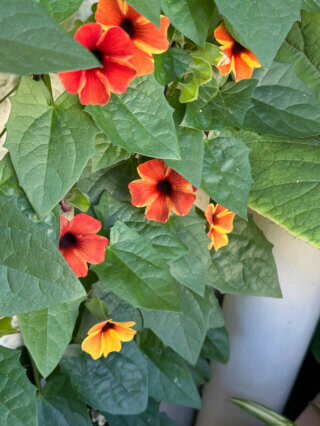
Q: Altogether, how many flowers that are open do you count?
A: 7